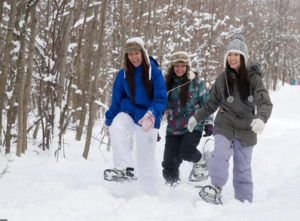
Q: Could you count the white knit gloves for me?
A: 2